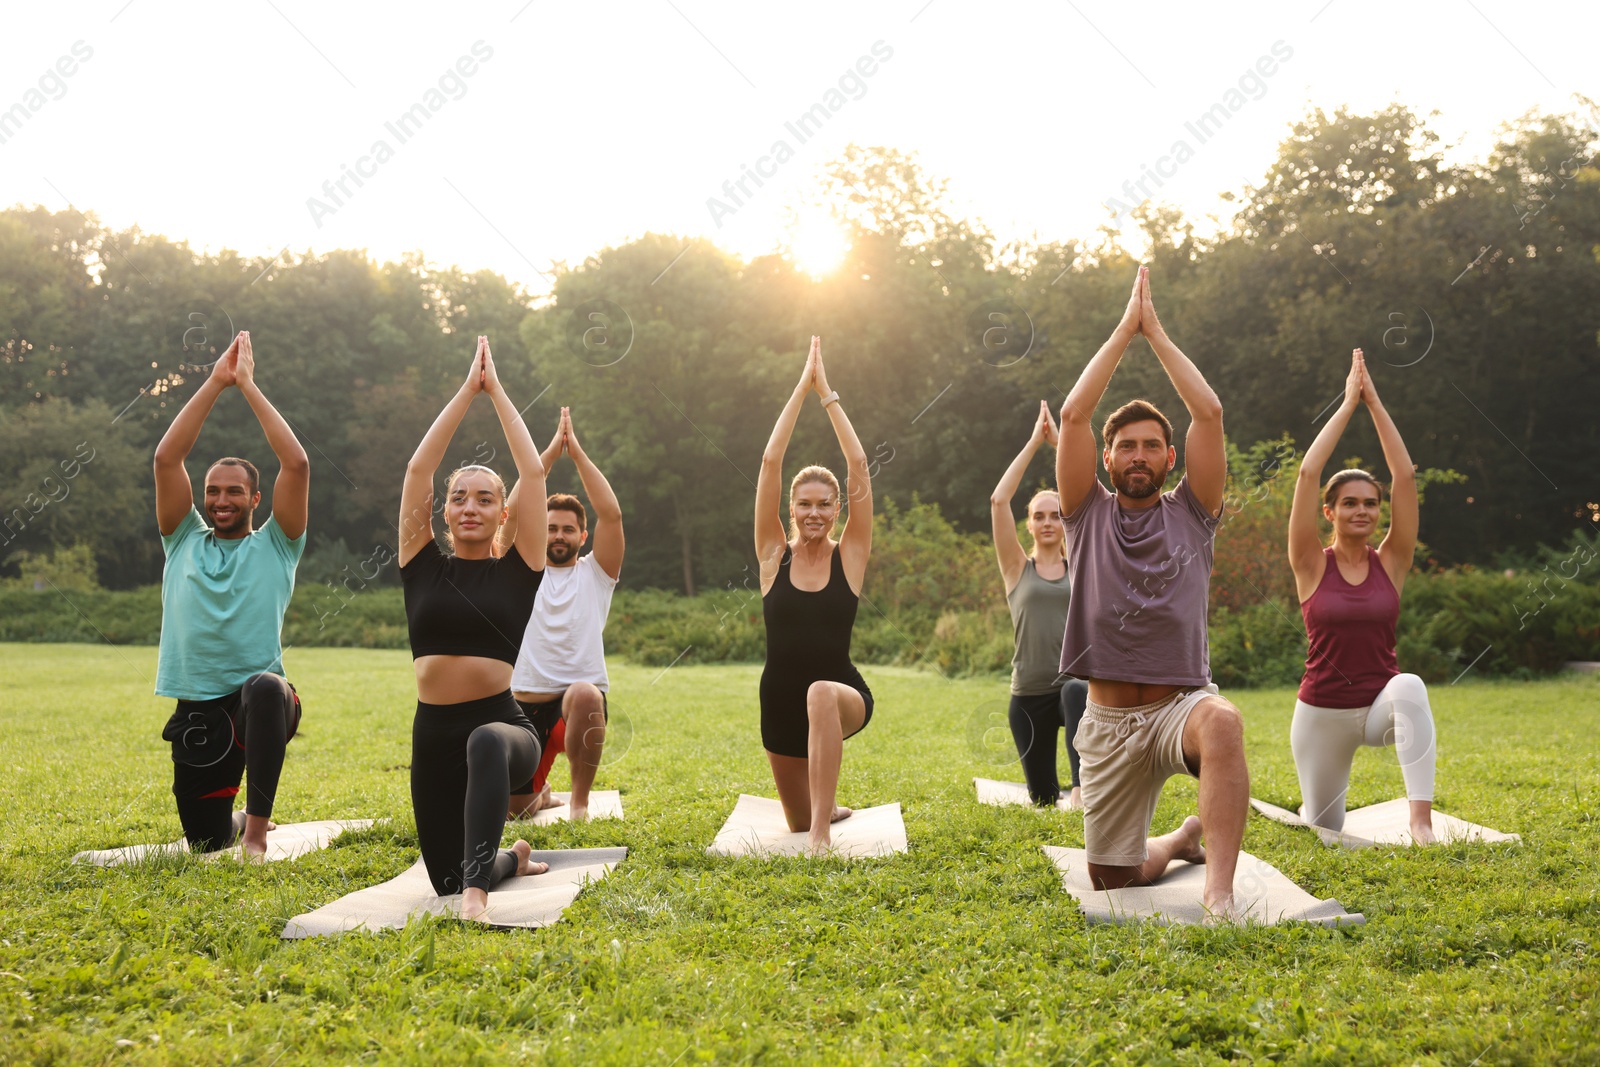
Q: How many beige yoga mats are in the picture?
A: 7